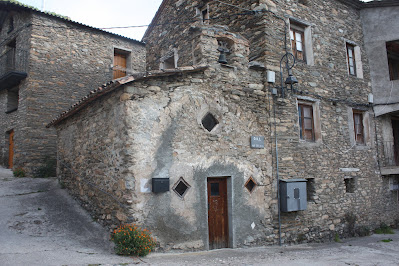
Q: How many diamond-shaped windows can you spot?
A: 3